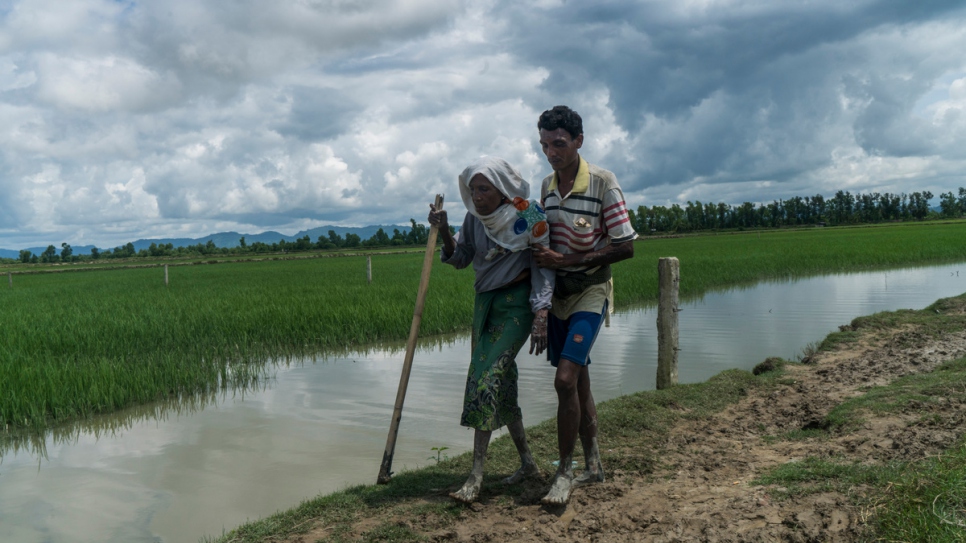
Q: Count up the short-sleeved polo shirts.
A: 1